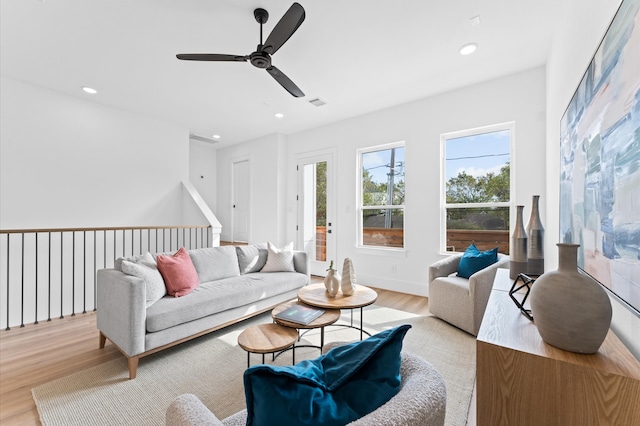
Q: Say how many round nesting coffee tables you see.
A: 3